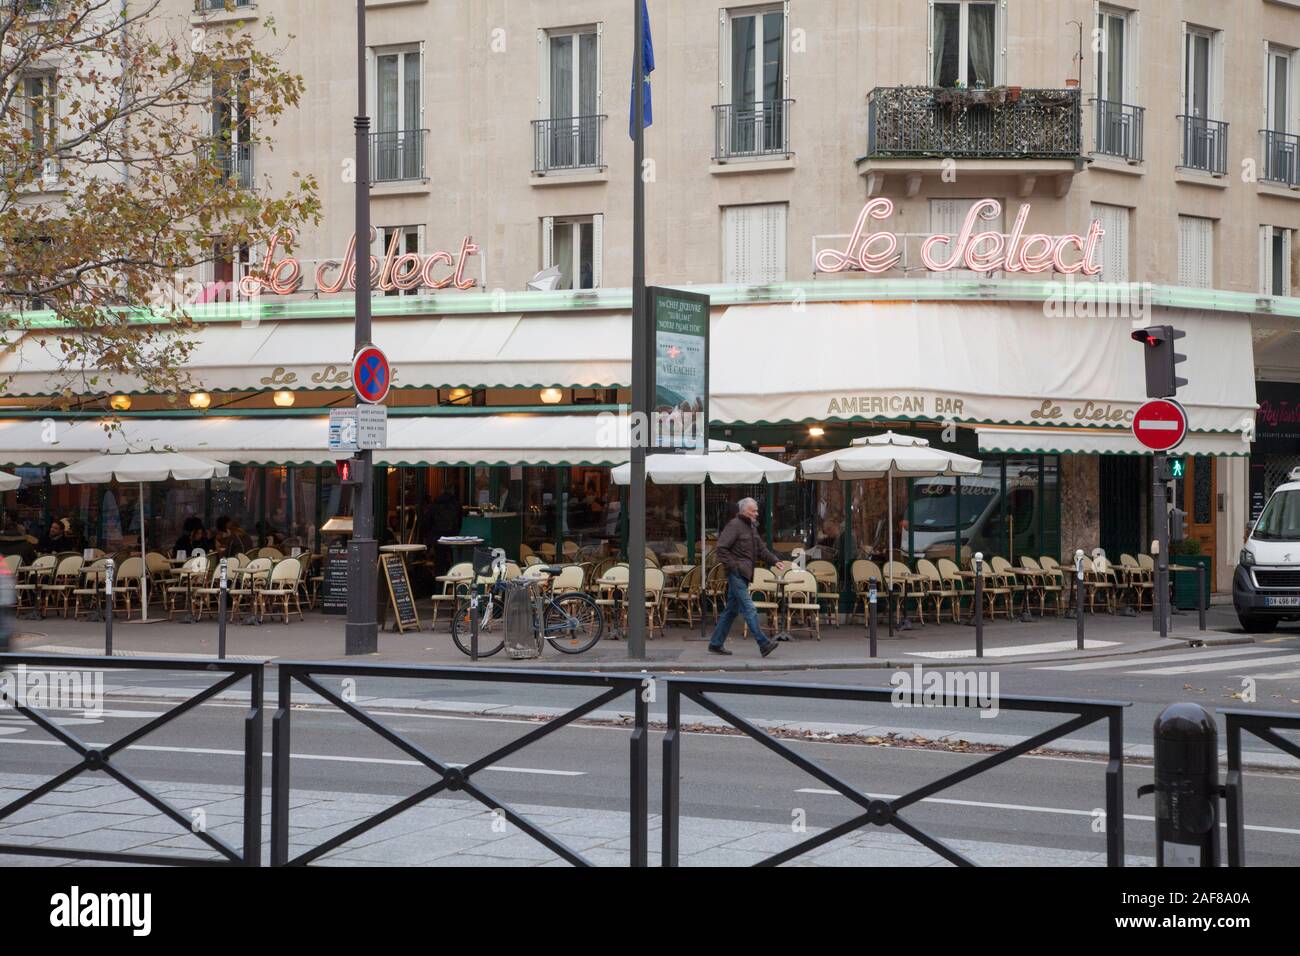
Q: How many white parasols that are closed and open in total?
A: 4